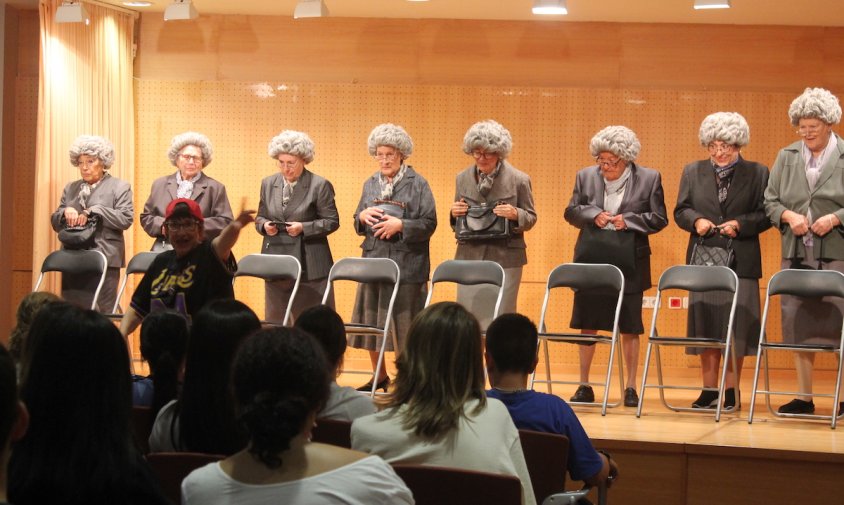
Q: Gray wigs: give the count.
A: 8